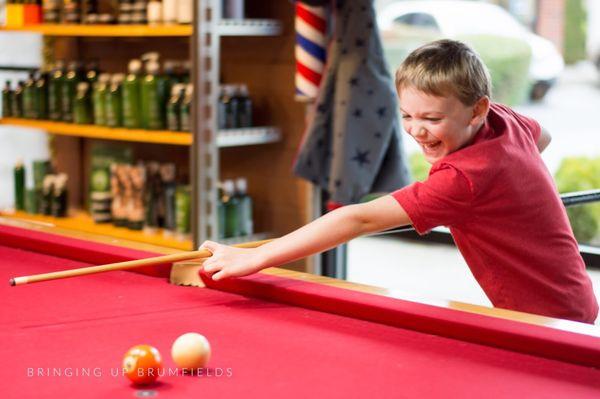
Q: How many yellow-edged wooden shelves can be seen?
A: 3